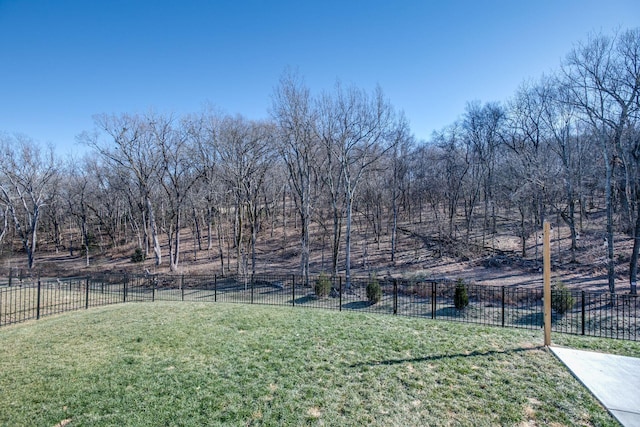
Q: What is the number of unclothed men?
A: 0